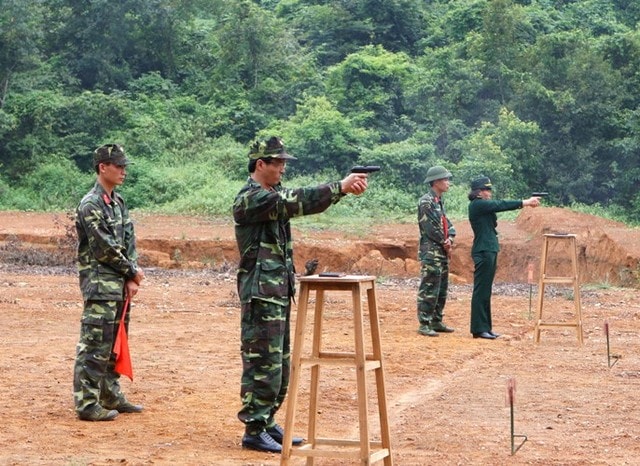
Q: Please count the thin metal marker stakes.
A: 3